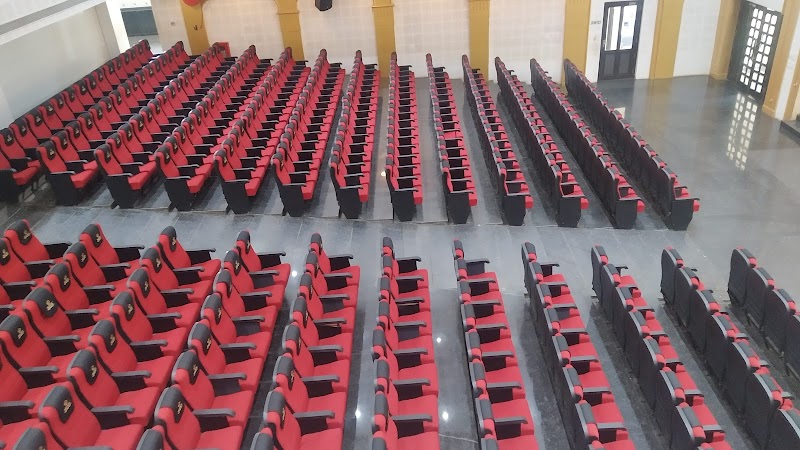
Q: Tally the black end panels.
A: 13